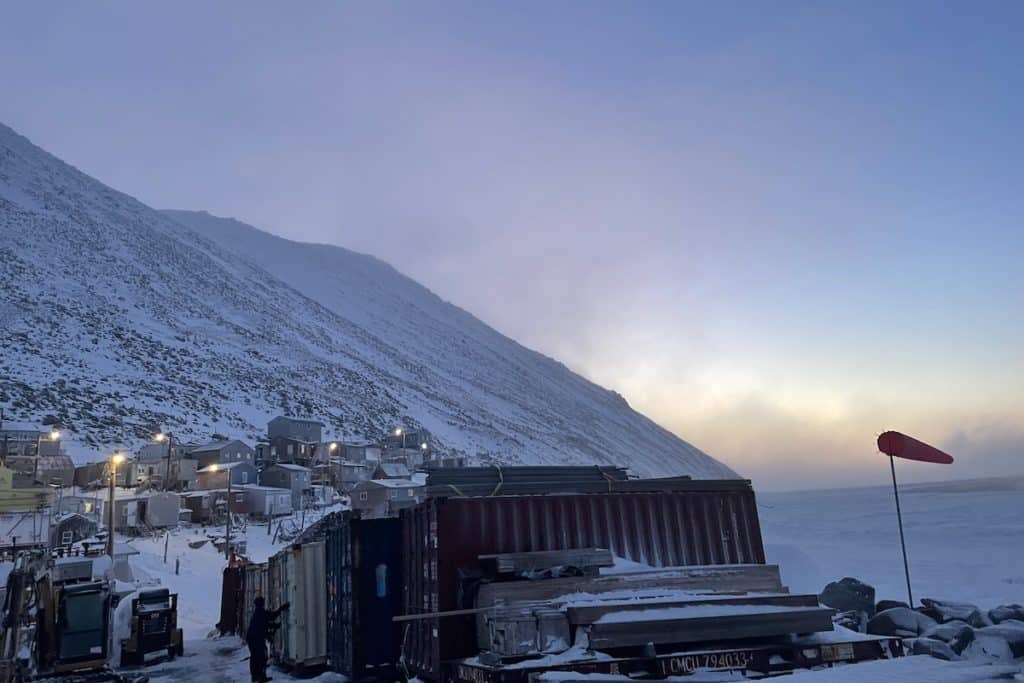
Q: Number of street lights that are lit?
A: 7